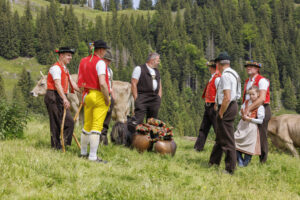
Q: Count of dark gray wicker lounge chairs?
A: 0